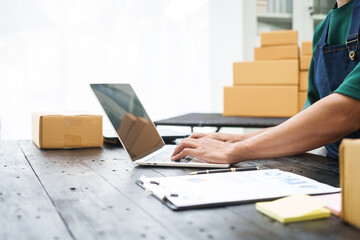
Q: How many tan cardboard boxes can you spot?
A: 10